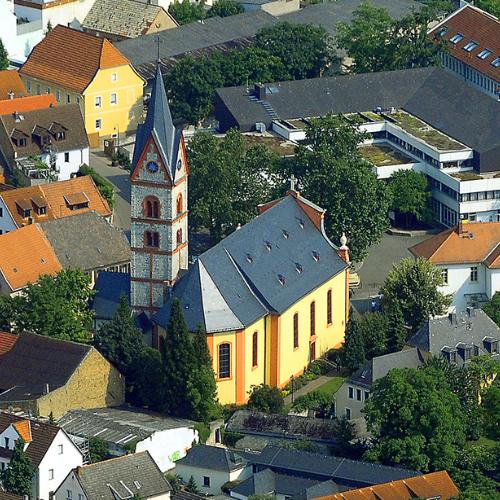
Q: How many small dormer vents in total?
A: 7